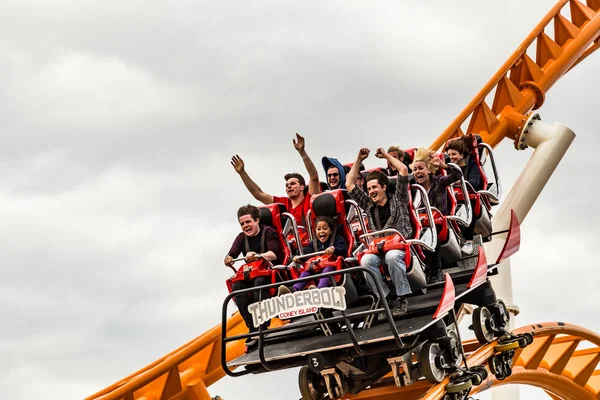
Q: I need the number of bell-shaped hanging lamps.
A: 0